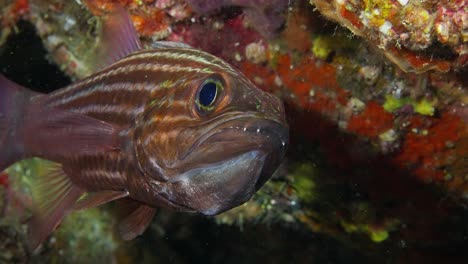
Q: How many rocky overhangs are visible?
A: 1